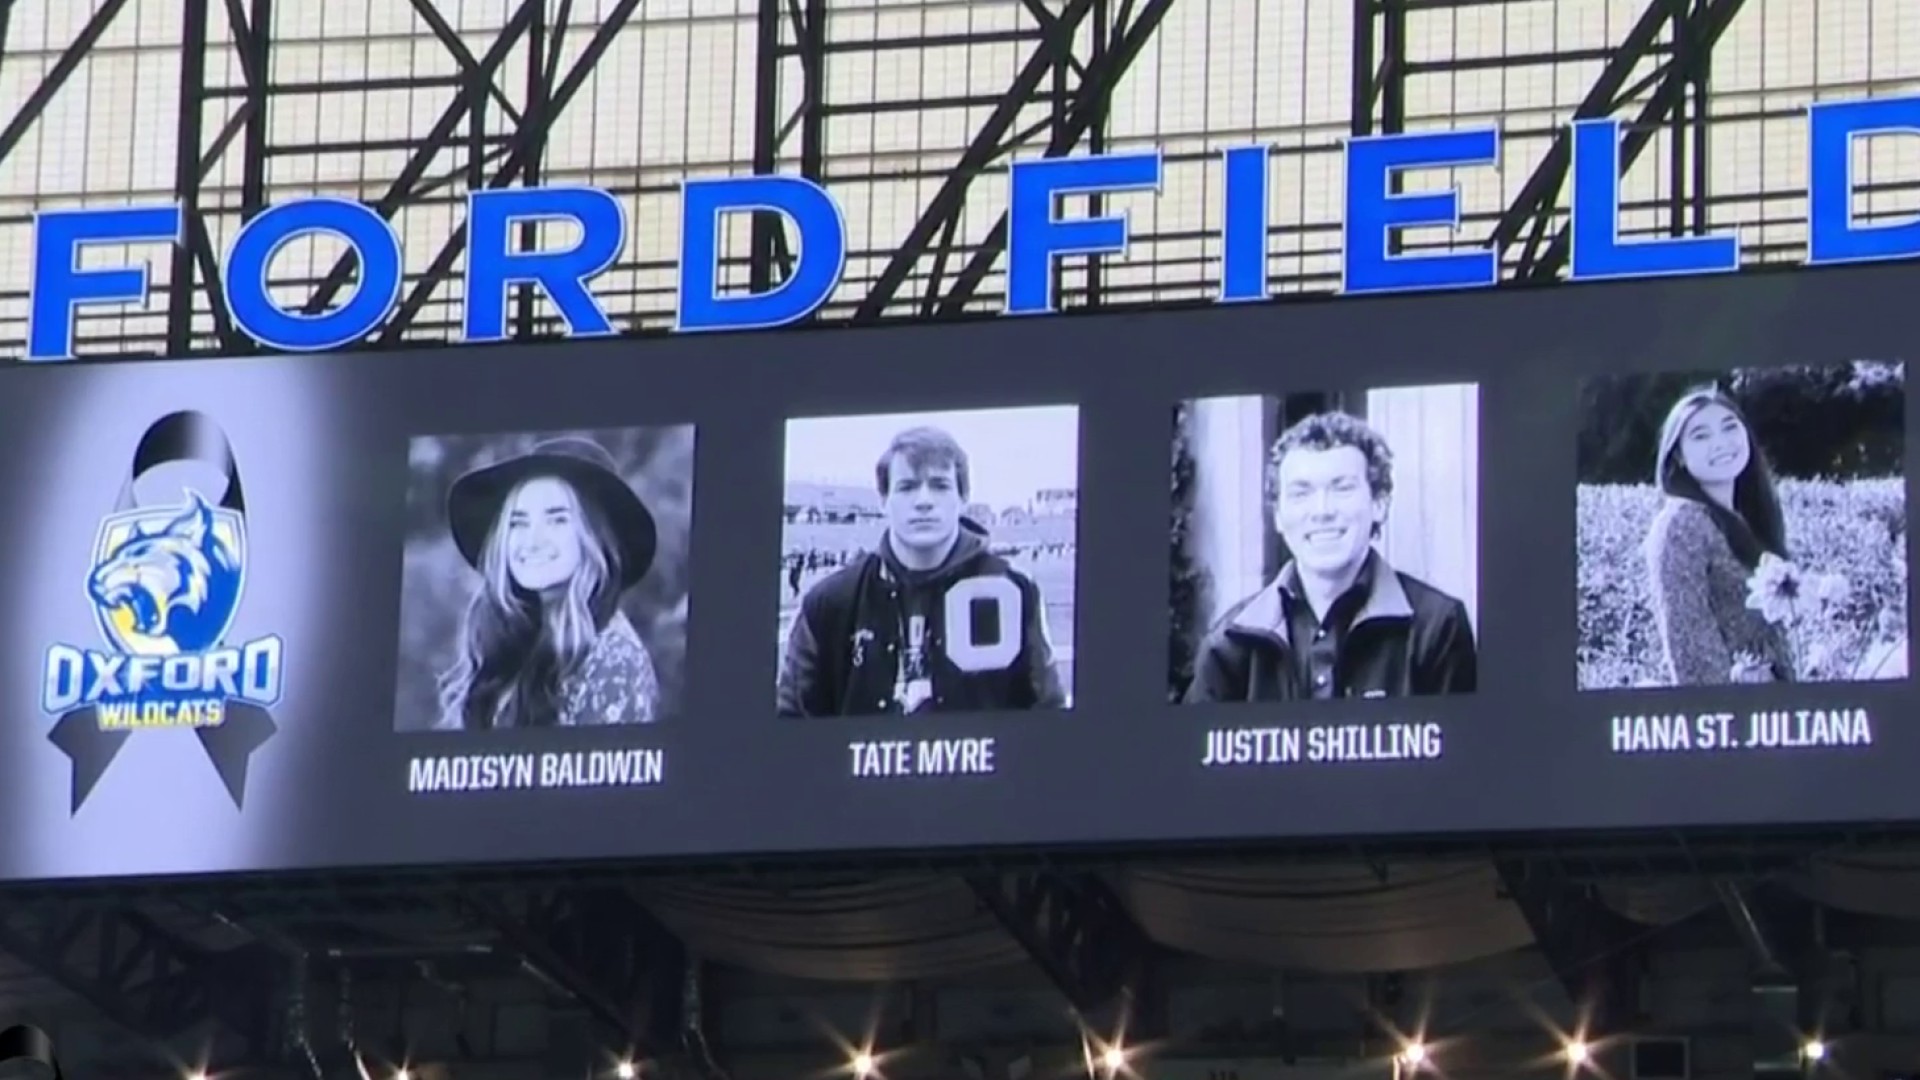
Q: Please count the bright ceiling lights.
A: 8